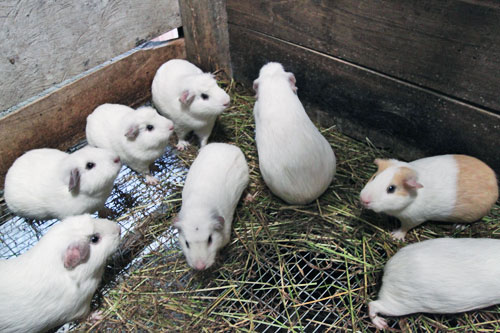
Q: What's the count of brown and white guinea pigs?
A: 1